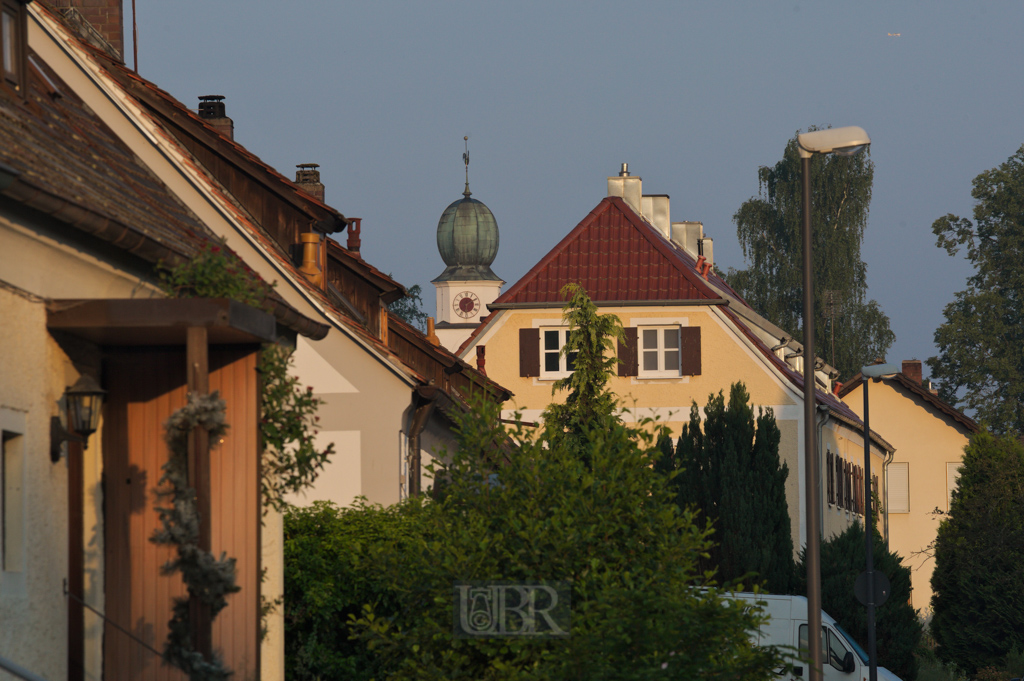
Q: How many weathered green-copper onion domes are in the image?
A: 1